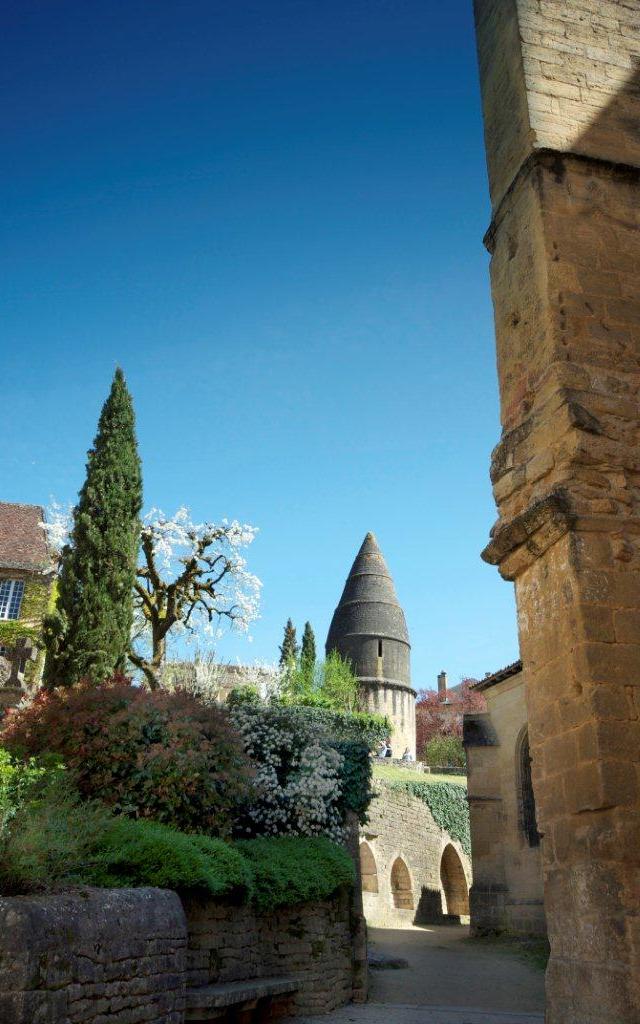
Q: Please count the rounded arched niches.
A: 3